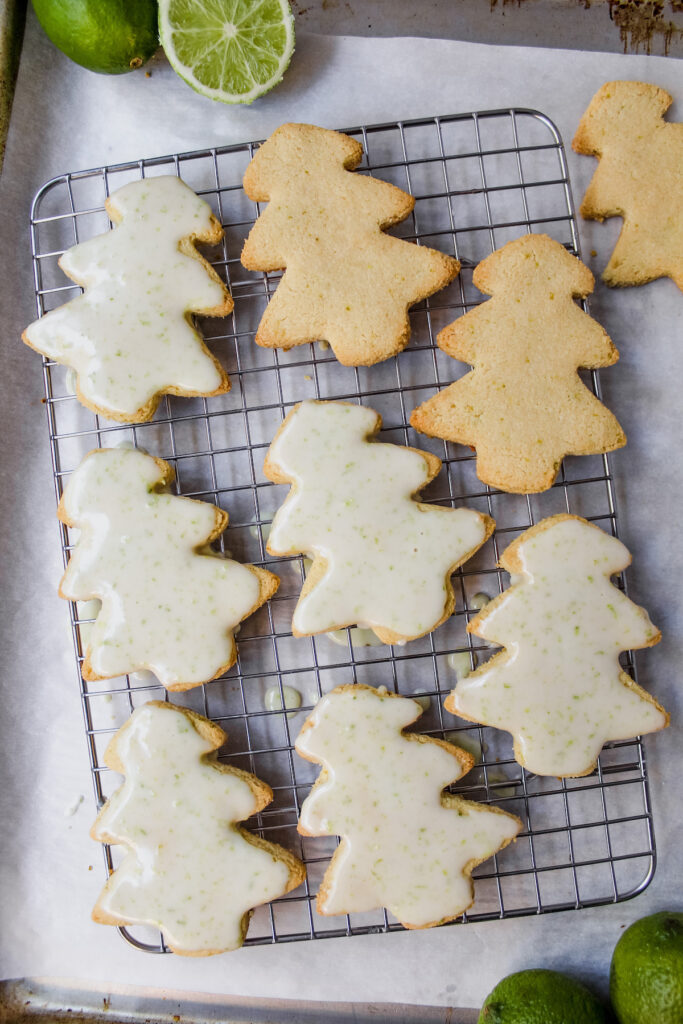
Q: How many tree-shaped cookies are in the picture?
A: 9